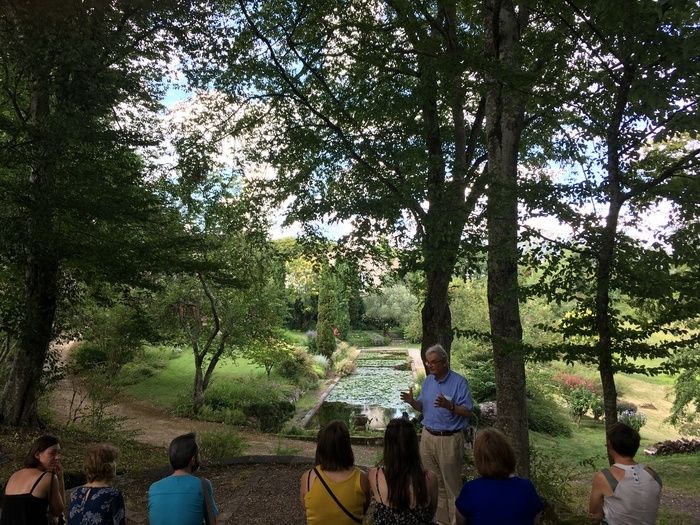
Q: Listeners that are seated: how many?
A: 7